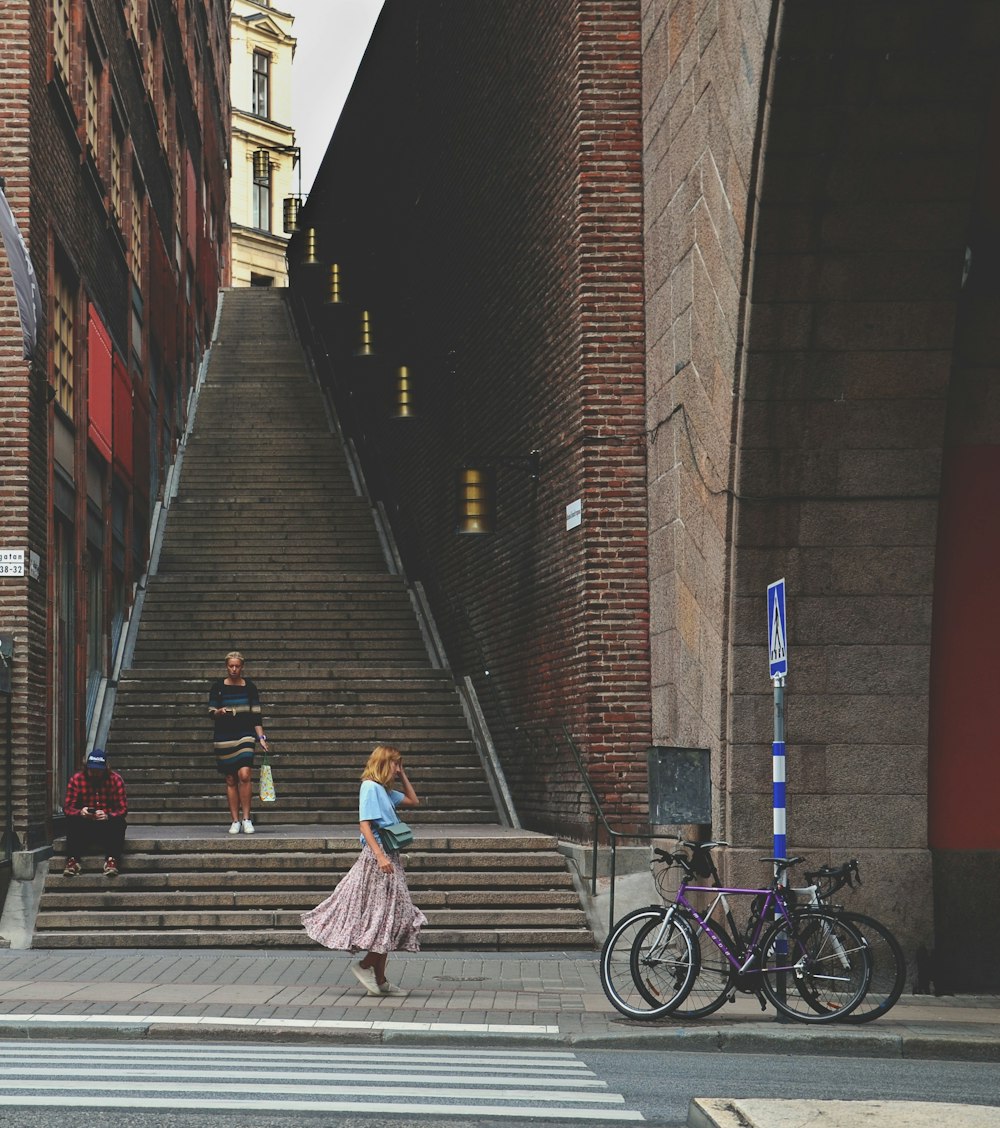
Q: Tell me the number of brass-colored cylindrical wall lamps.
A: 7